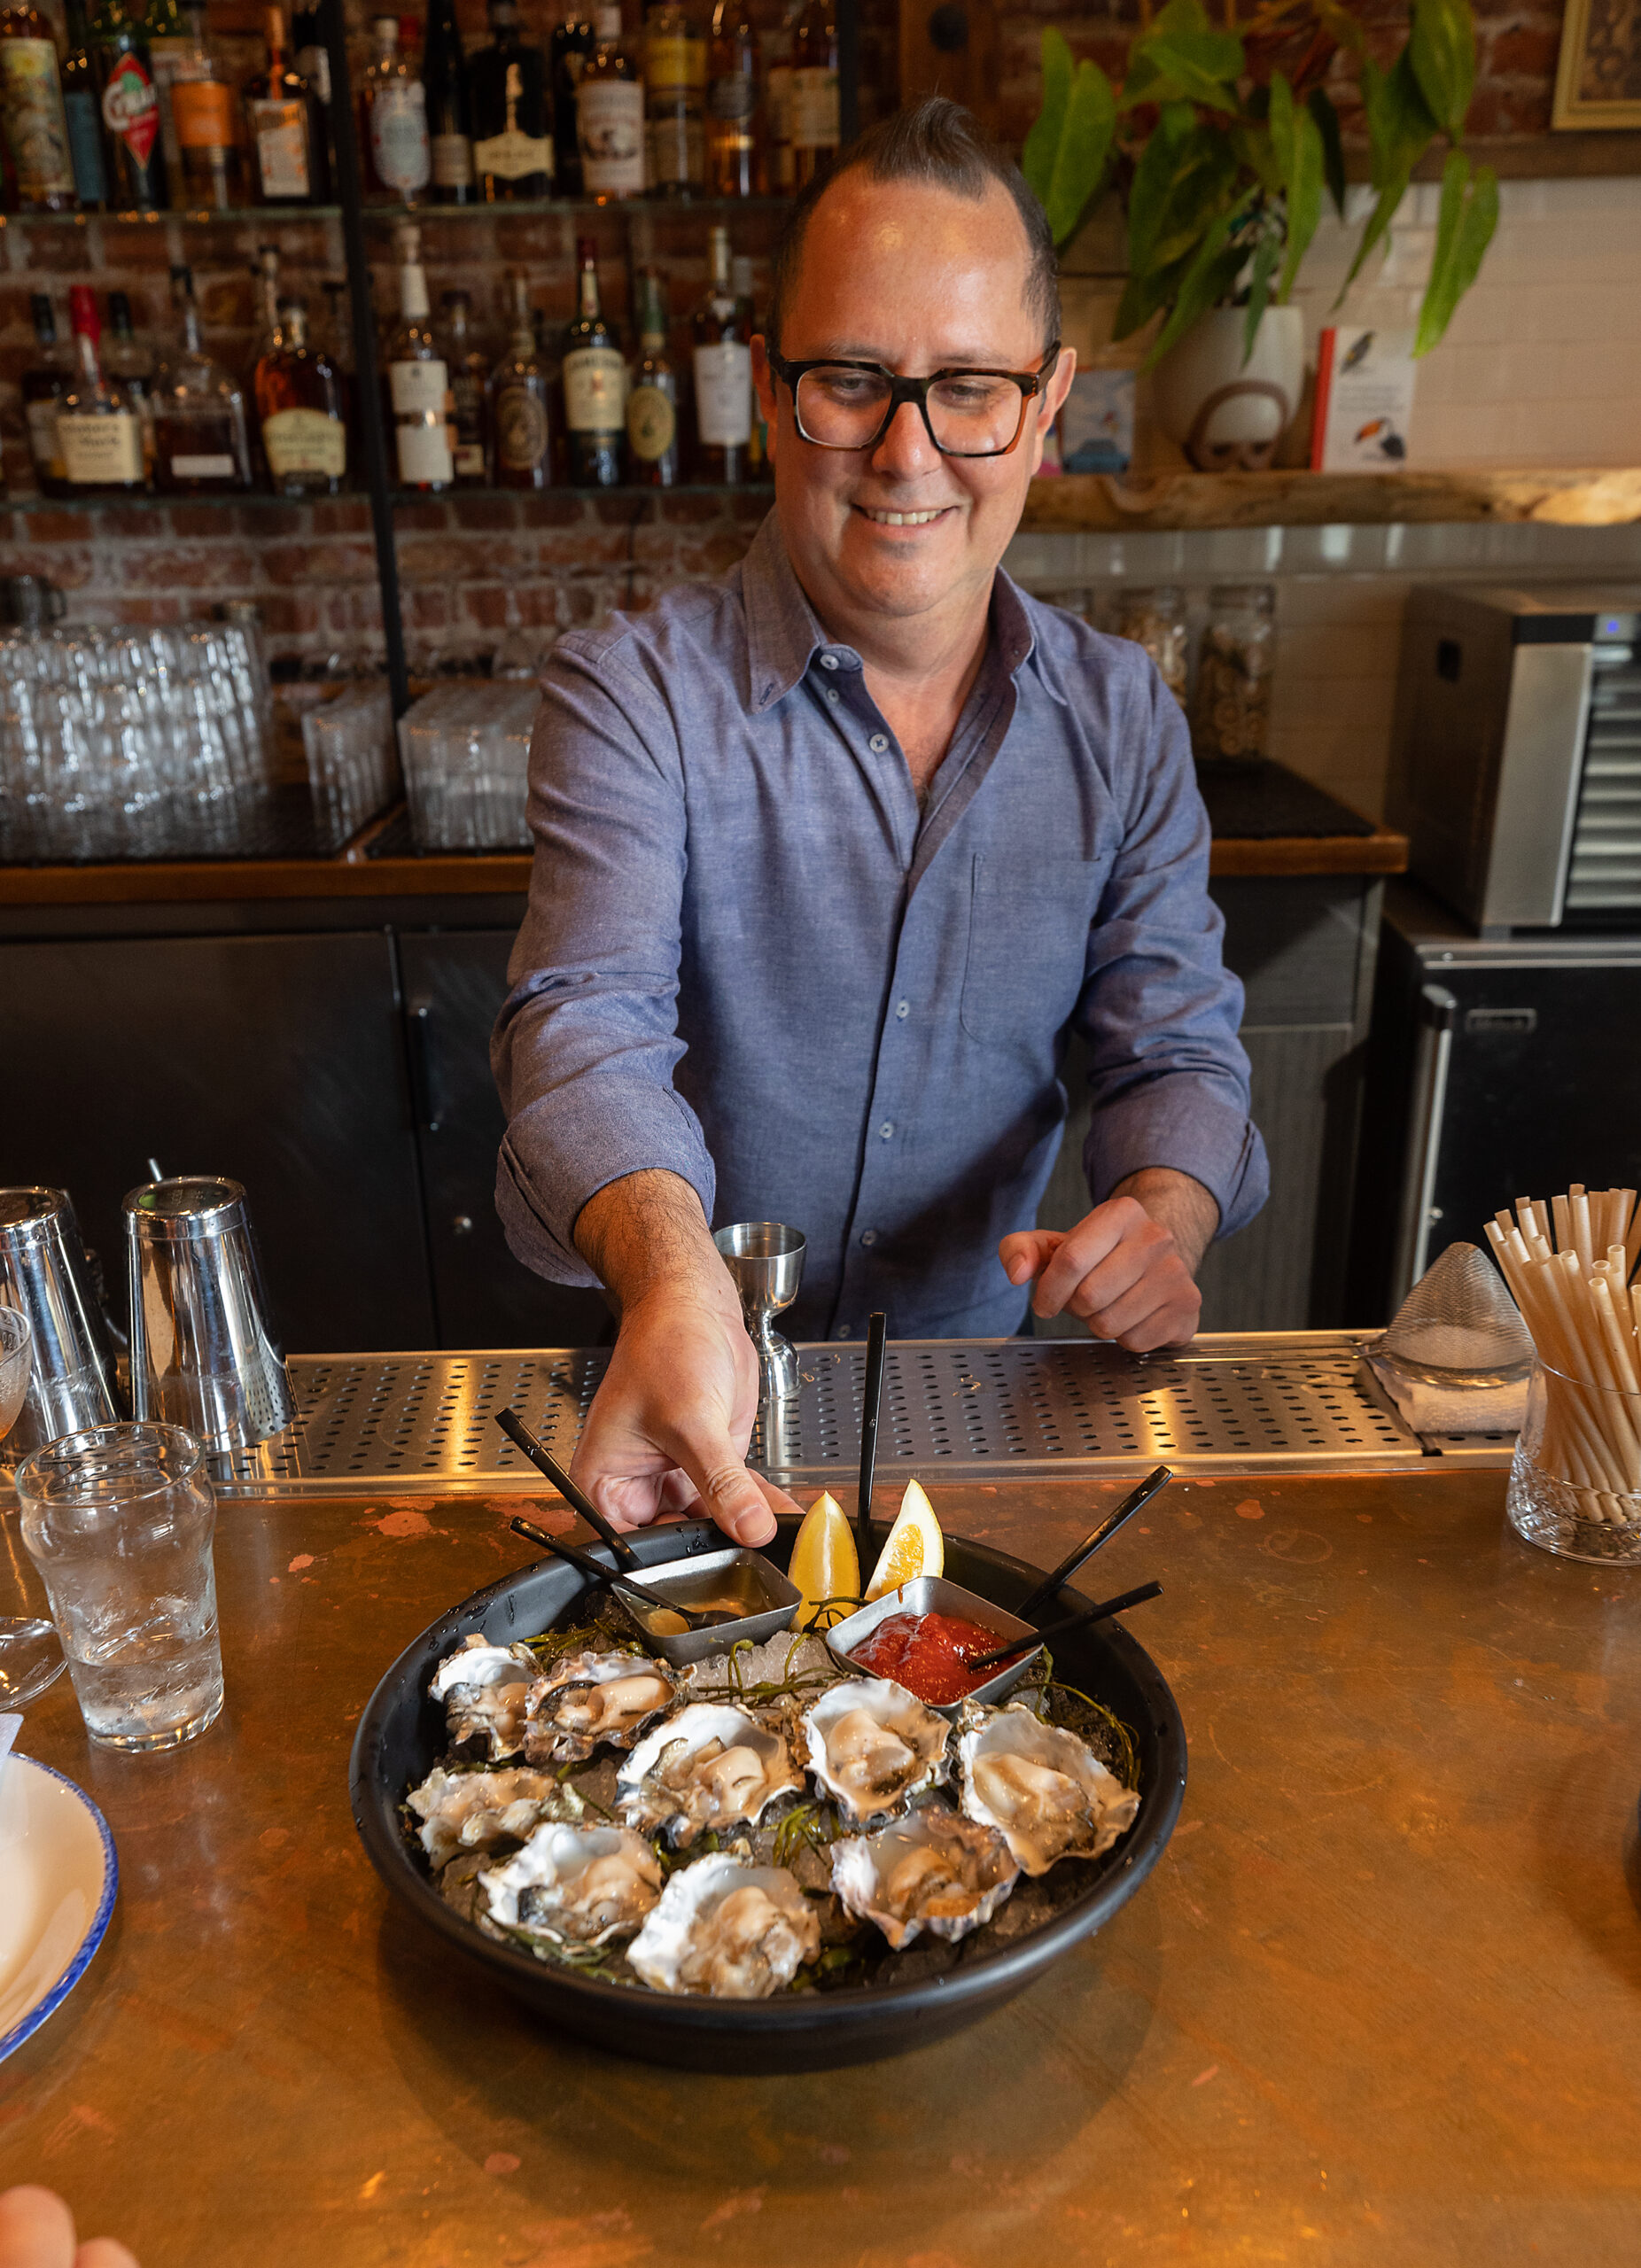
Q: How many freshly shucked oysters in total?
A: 9